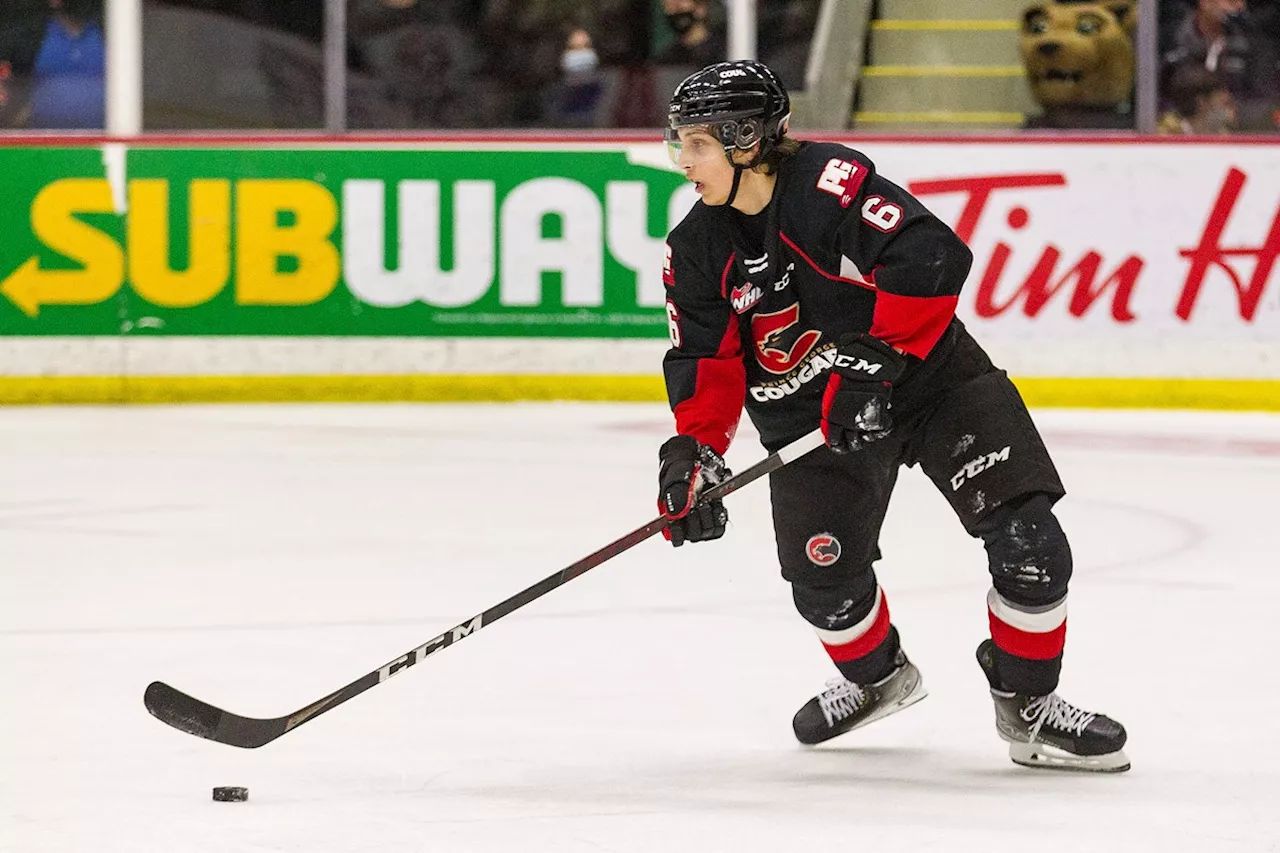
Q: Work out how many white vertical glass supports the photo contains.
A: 2